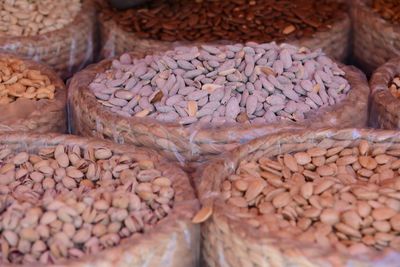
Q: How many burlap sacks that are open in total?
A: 8